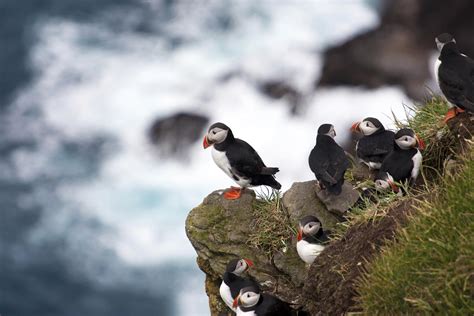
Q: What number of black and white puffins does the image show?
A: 9